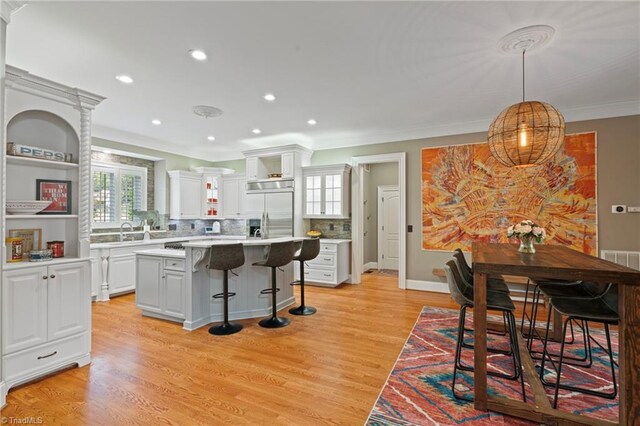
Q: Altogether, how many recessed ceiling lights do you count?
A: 7